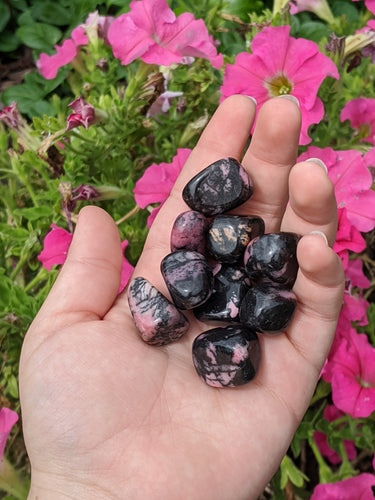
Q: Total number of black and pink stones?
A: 9